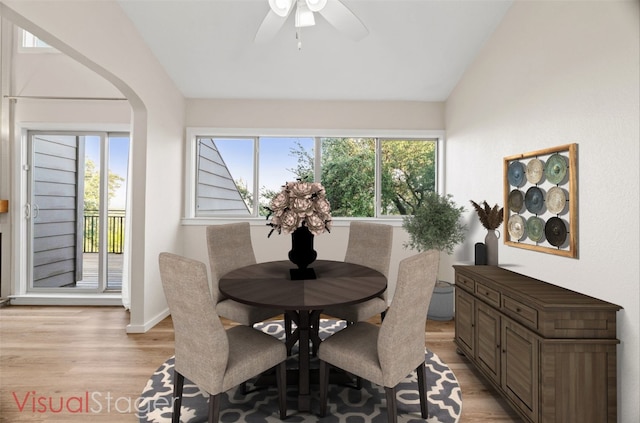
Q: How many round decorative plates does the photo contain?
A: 9